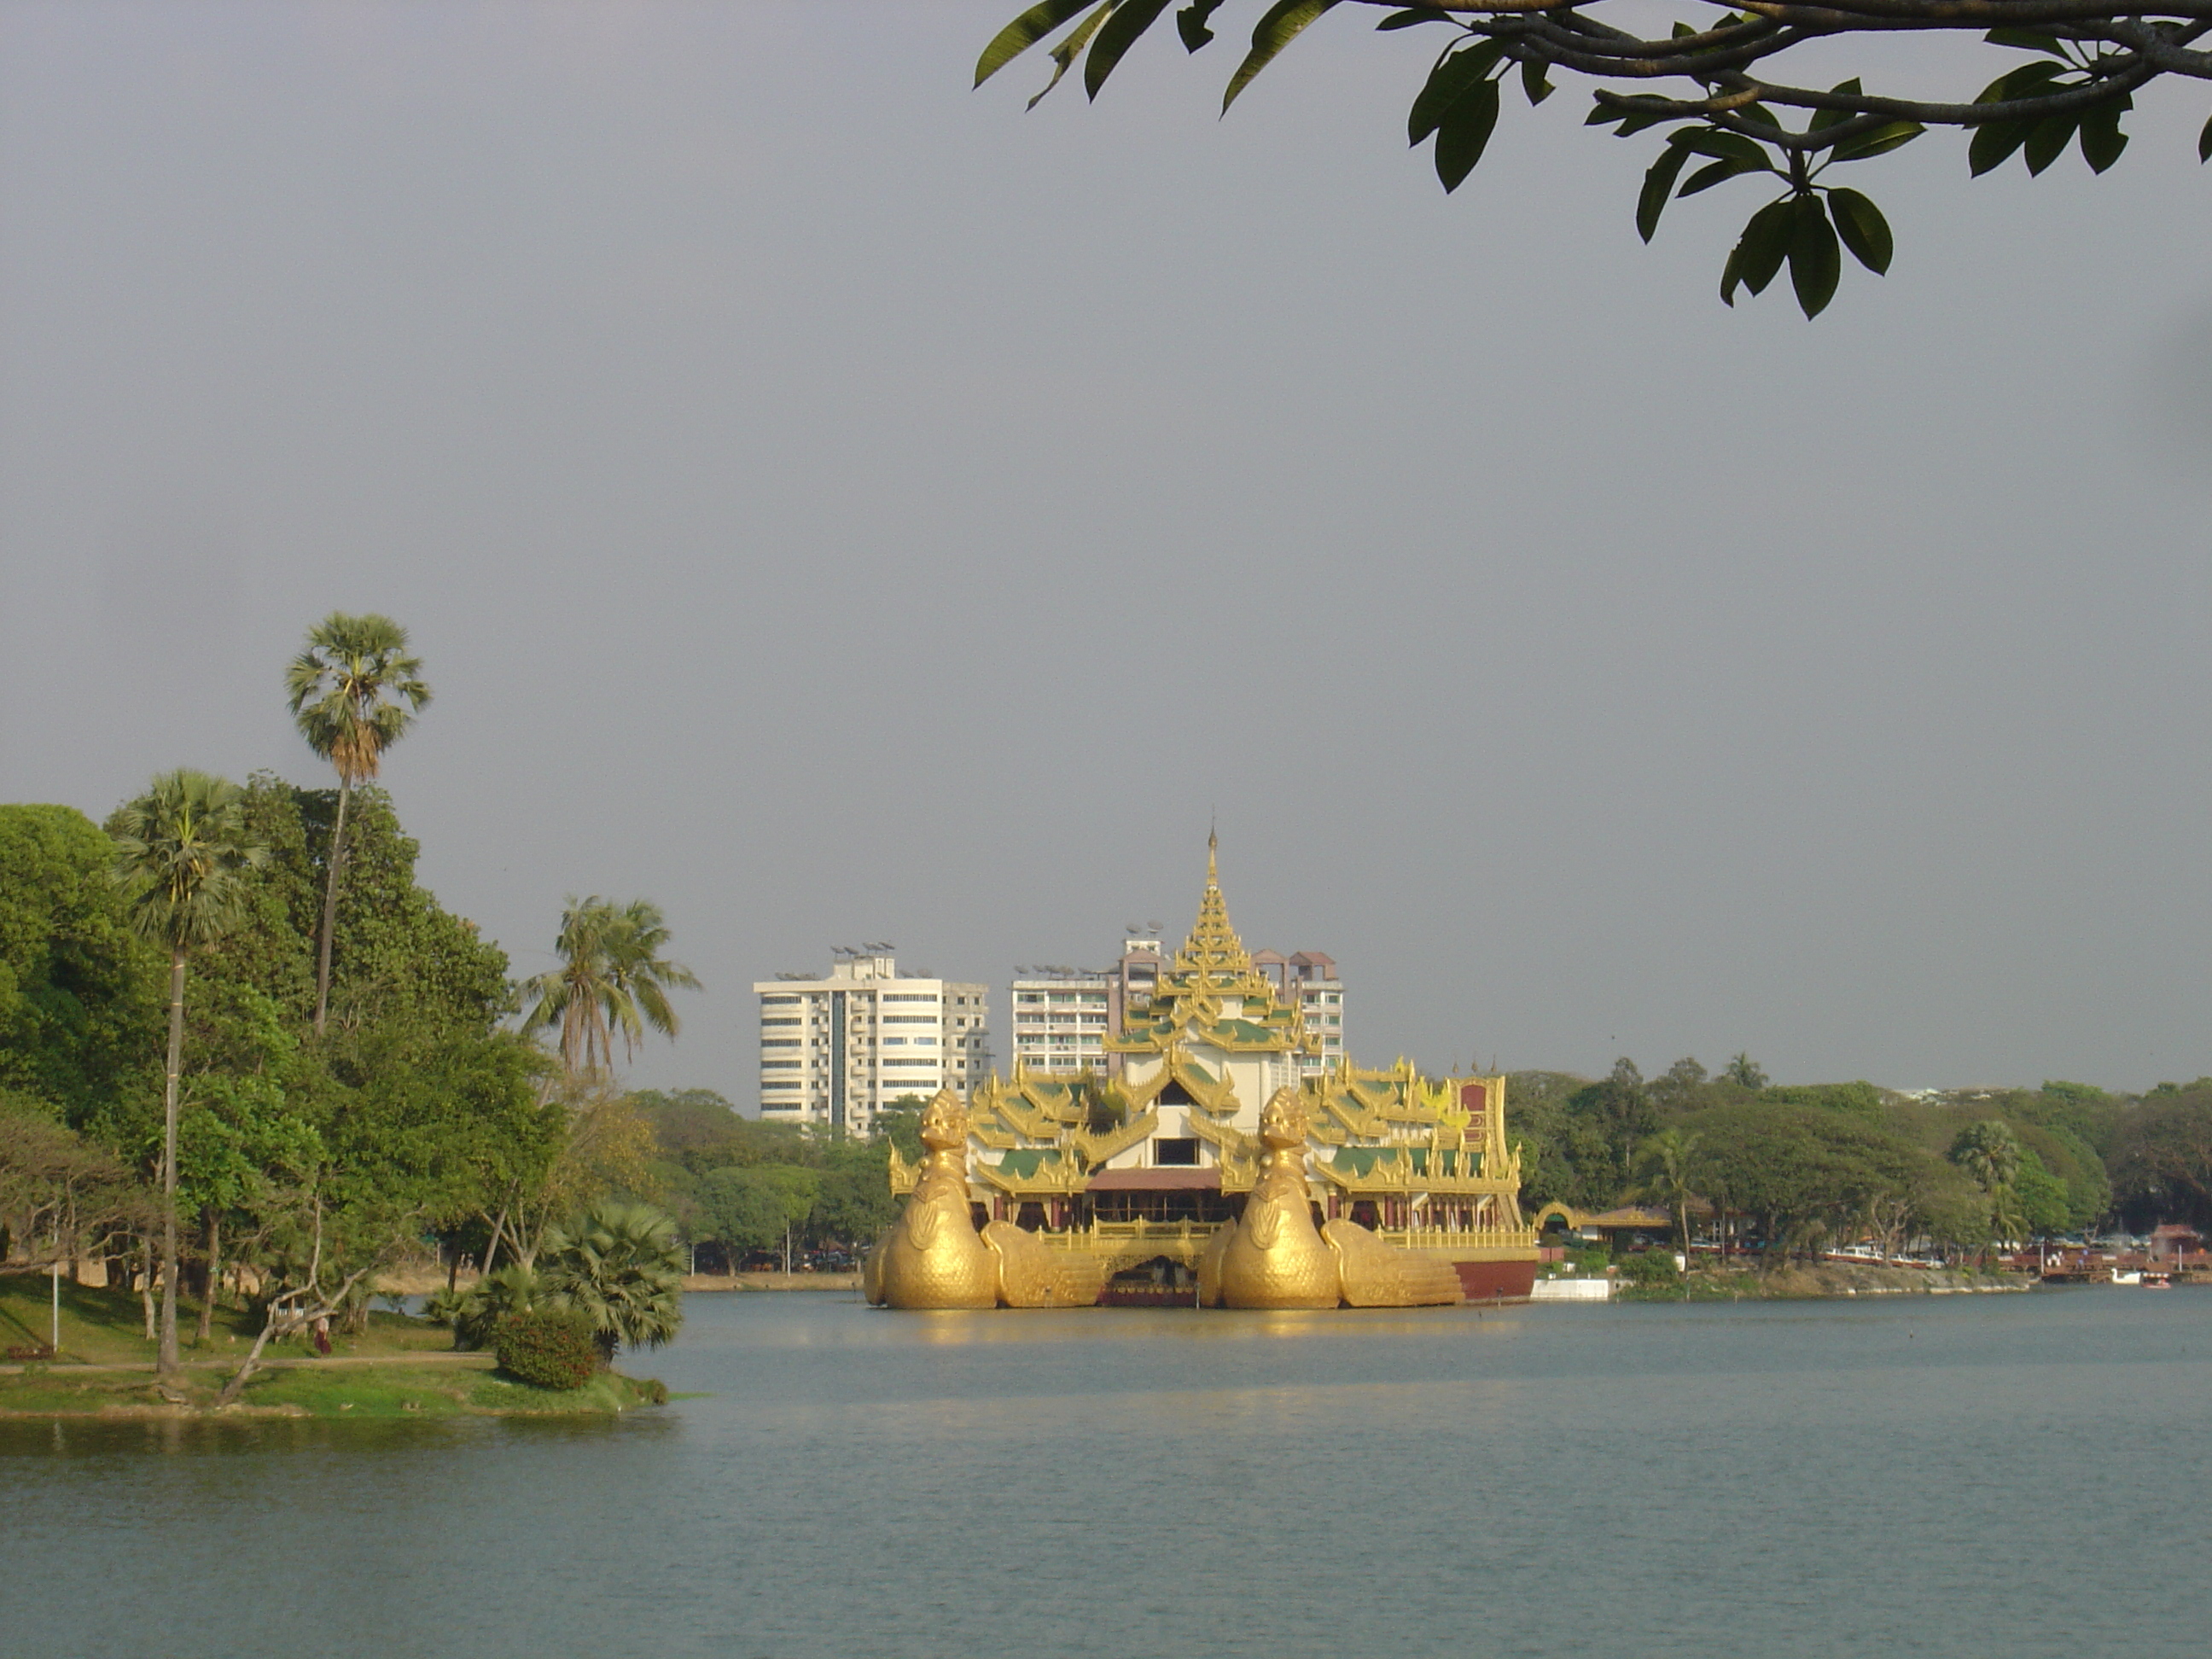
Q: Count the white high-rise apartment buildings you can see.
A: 2